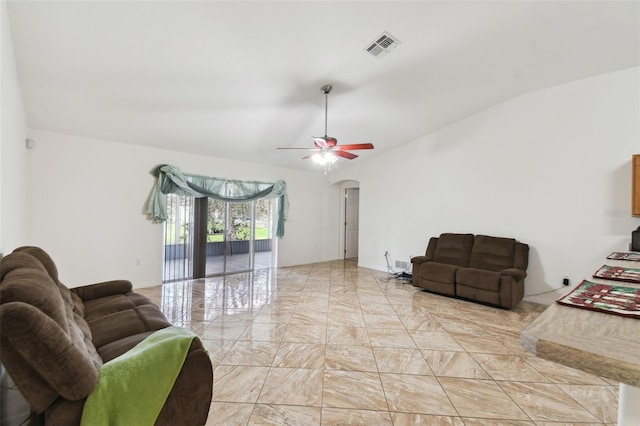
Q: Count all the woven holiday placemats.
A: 3